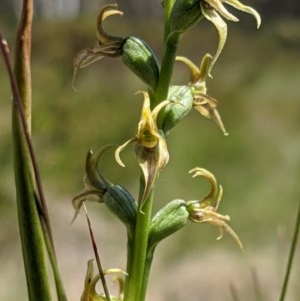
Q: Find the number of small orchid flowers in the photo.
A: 7